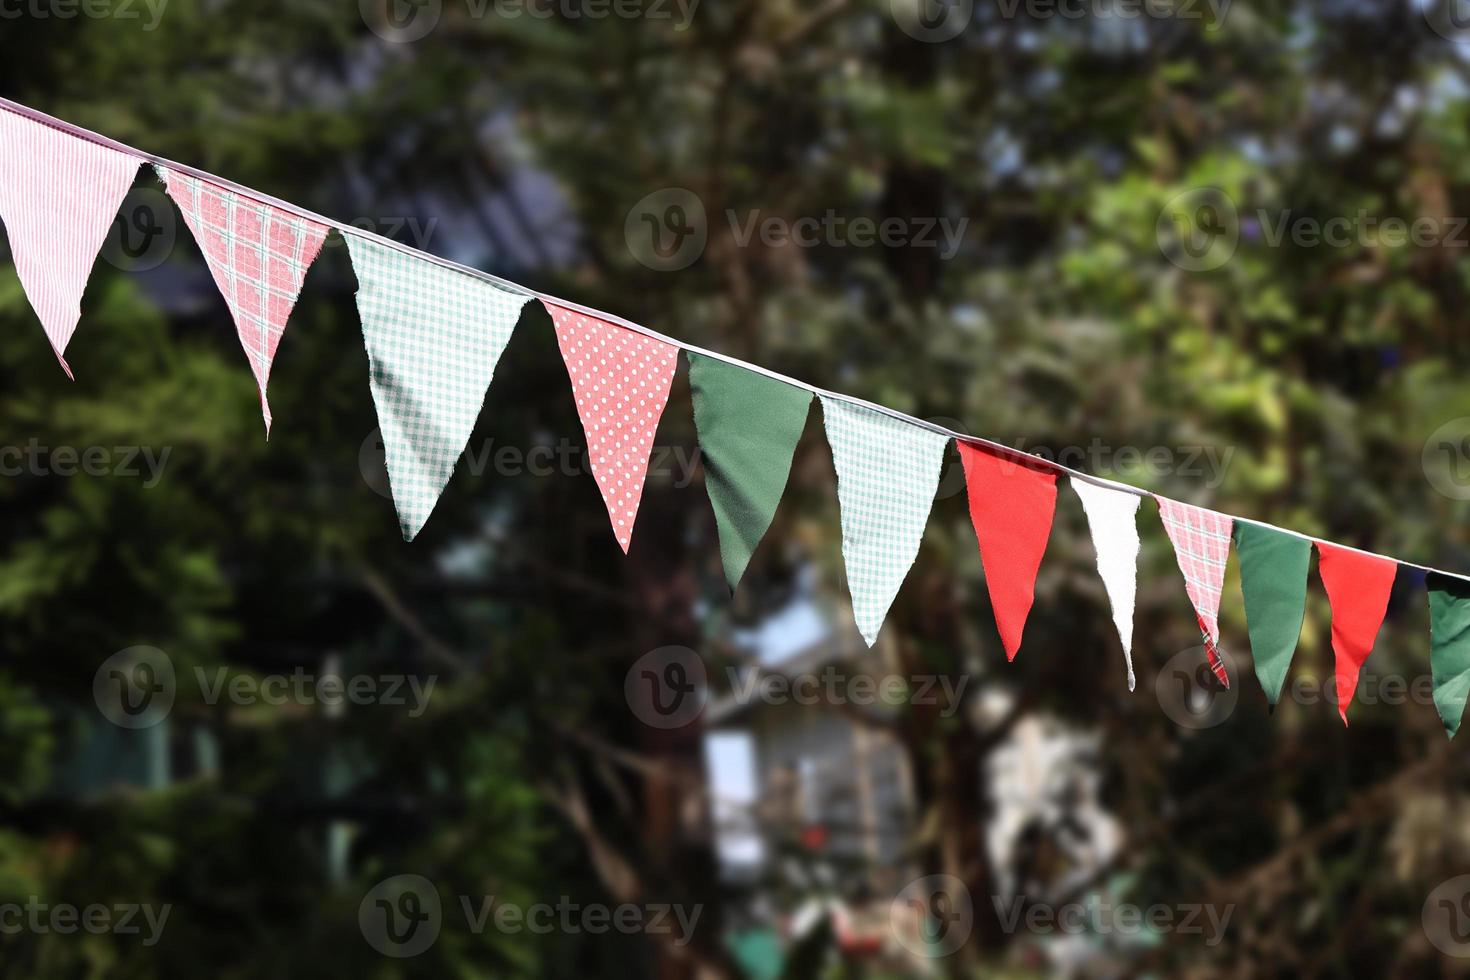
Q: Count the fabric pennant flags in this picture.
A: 12